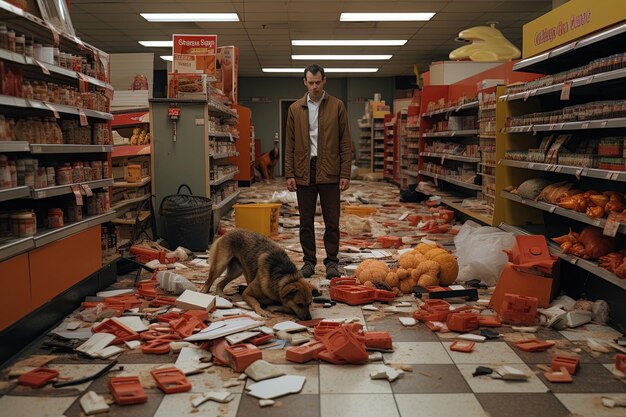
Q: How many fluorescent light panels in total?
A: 7